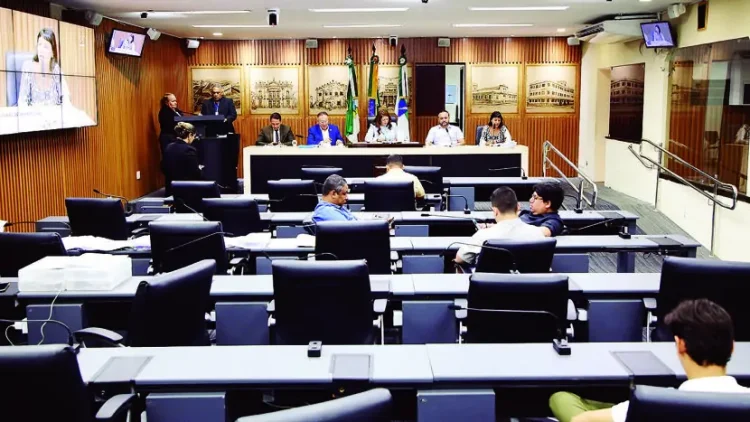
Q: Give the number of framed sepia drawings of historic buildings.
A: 6